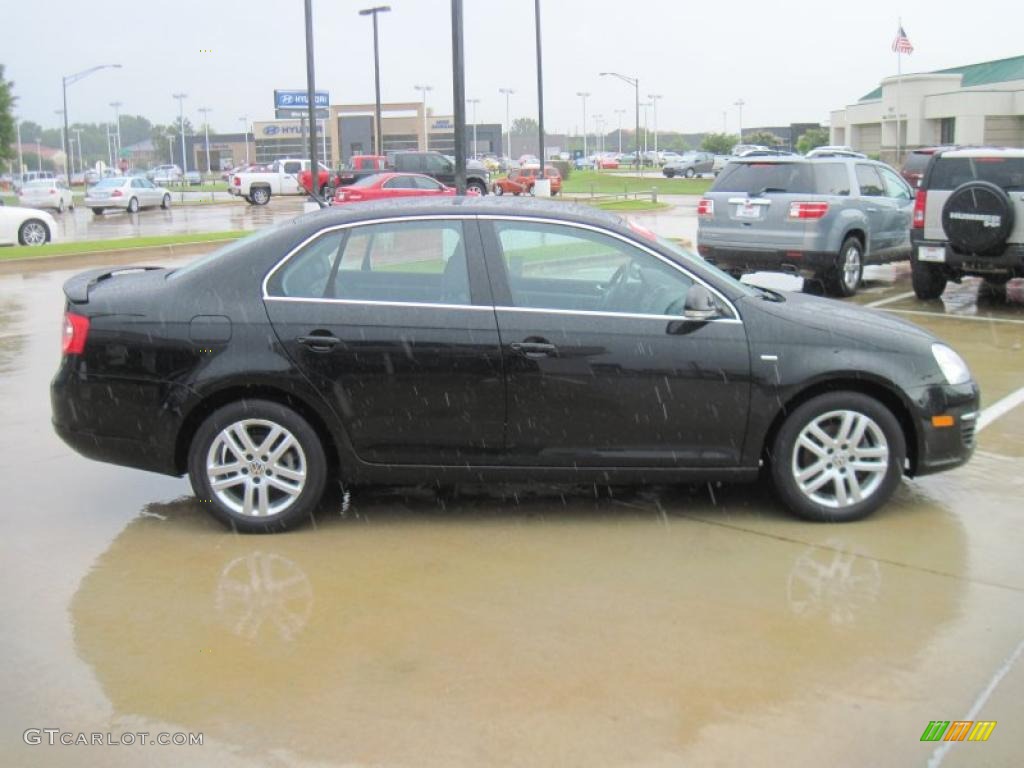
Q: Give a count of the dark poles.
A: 4